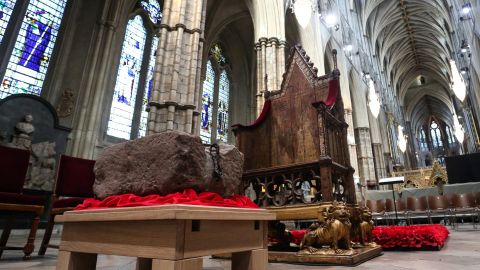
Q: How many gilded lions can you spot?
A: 2